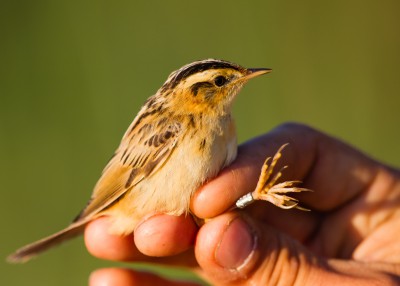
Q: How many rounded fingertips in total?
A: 5